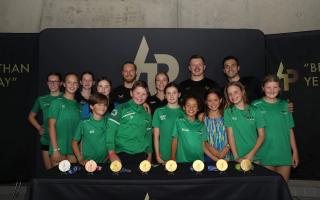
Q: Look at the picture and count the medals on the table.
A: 8